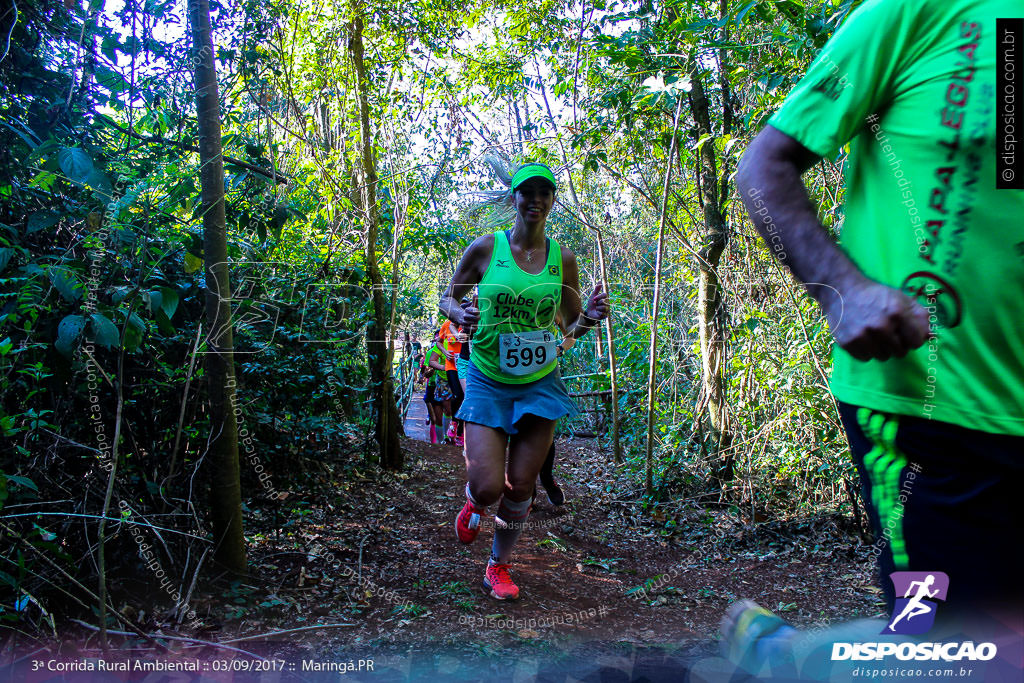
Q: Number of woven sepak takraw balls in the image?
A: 0